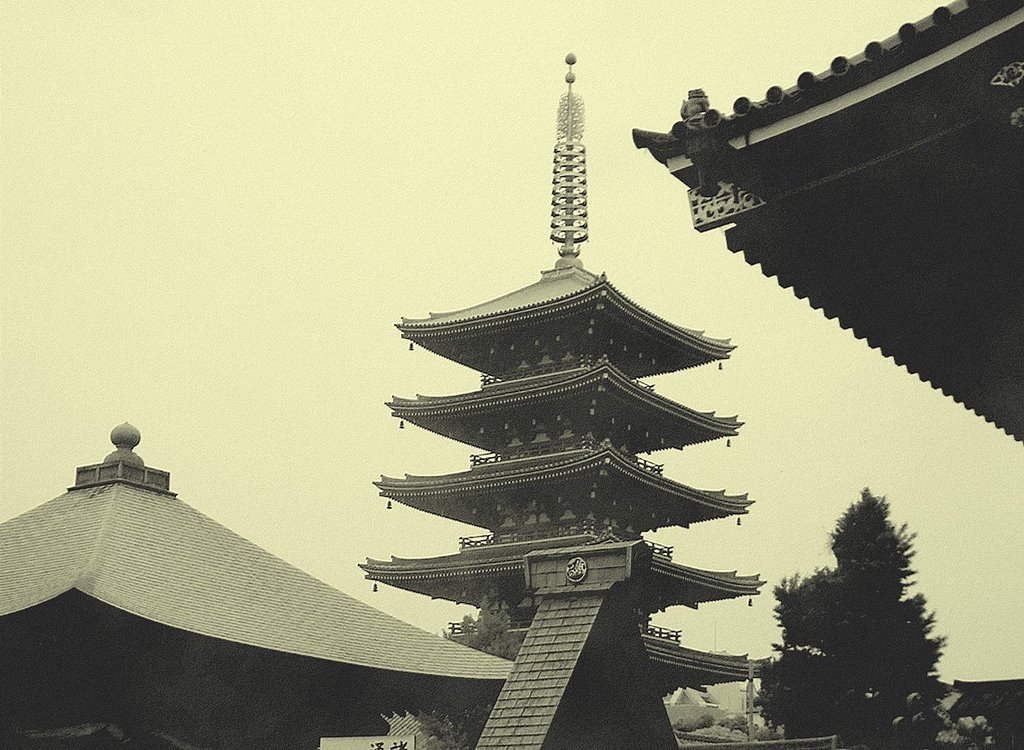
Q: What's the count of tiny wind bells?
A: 8